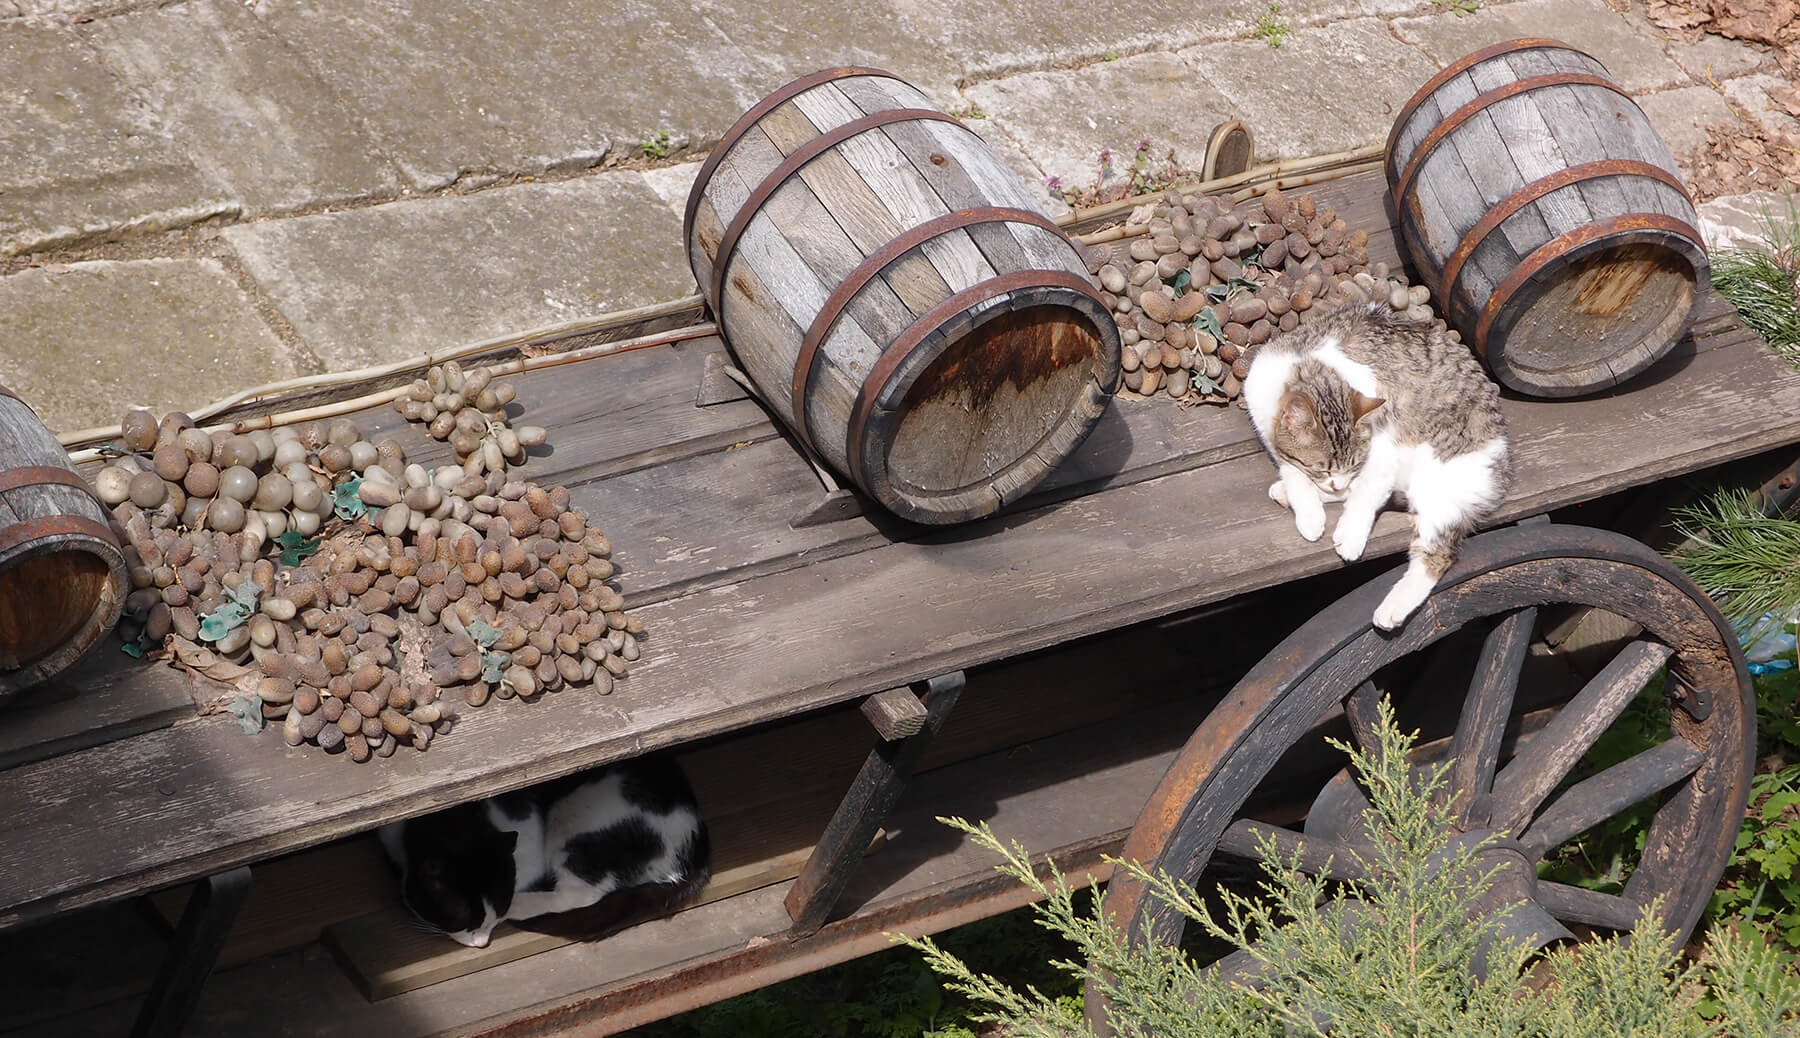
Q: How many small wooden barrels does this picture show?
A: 3